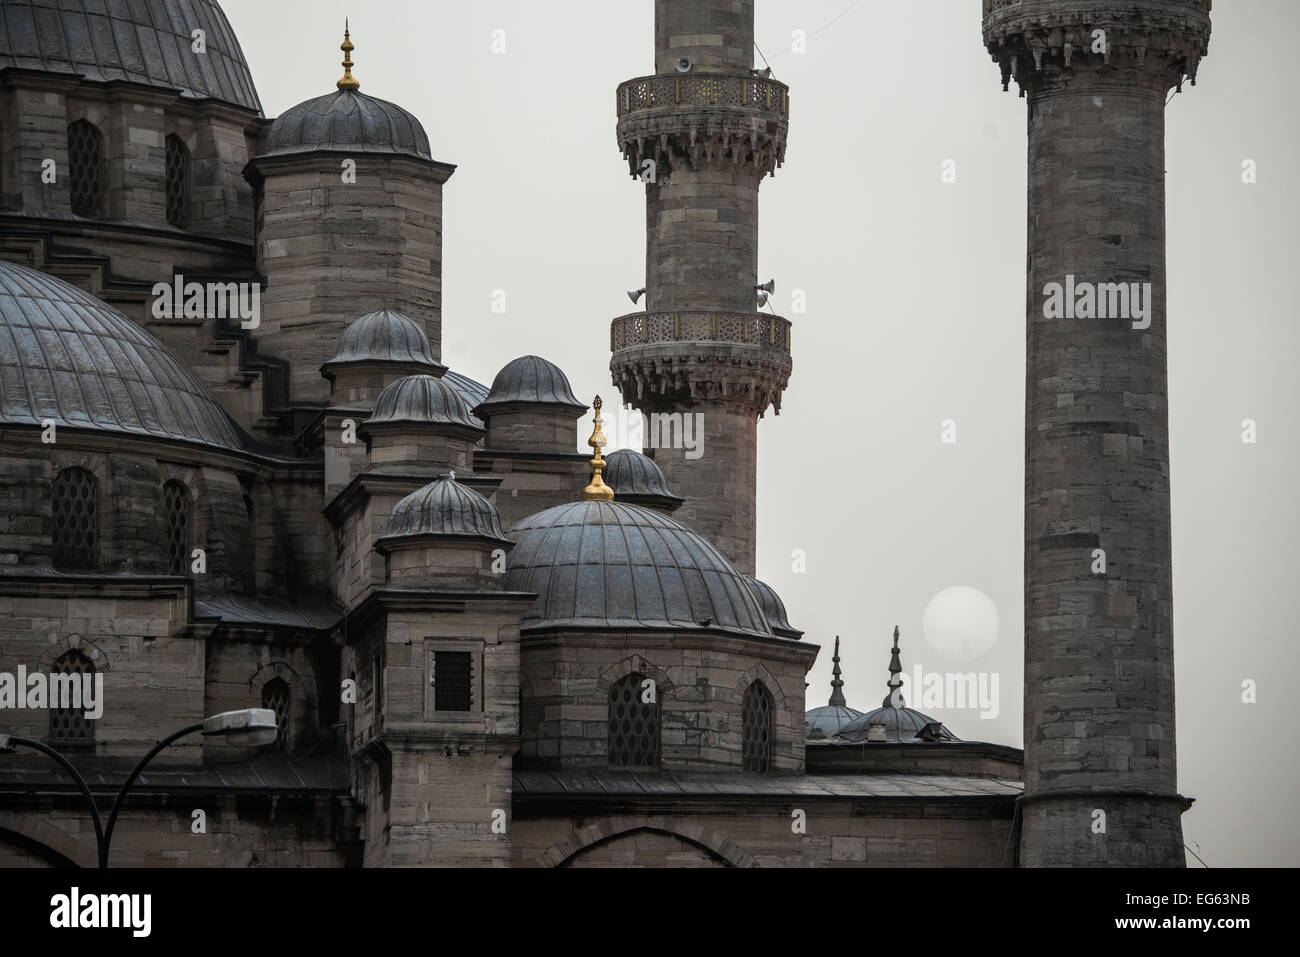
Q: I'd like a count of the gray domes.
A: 13